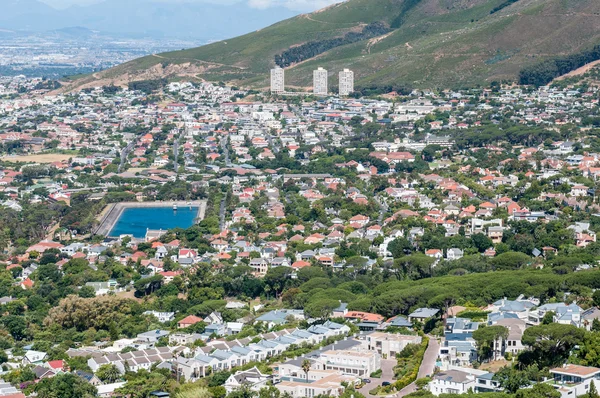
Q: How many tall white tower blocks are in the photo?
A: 3